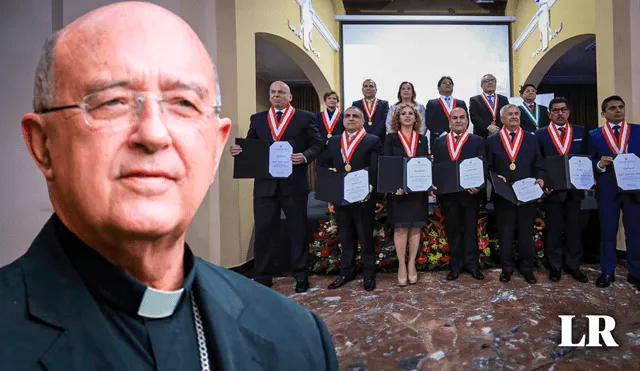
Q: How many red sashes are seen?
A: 11